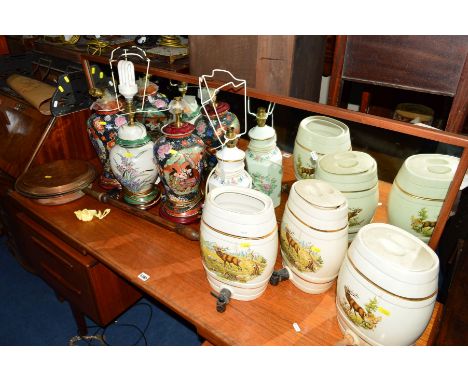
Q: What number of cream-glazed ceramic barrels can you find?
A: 3